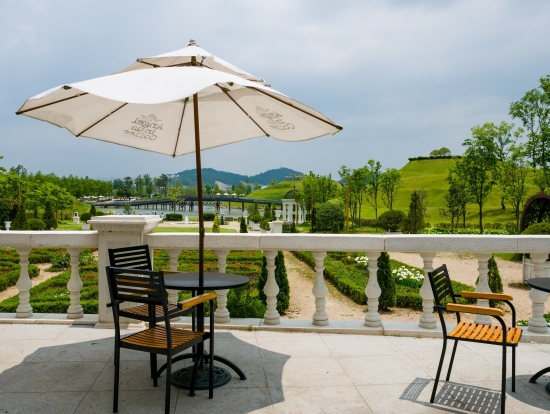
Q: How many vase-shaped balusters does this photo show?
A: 10